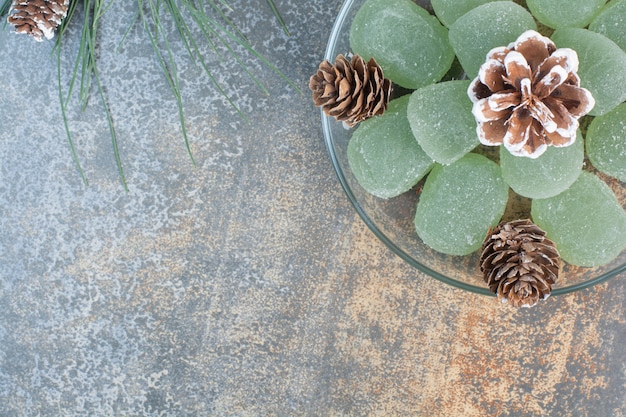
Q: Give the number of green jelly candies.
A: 12